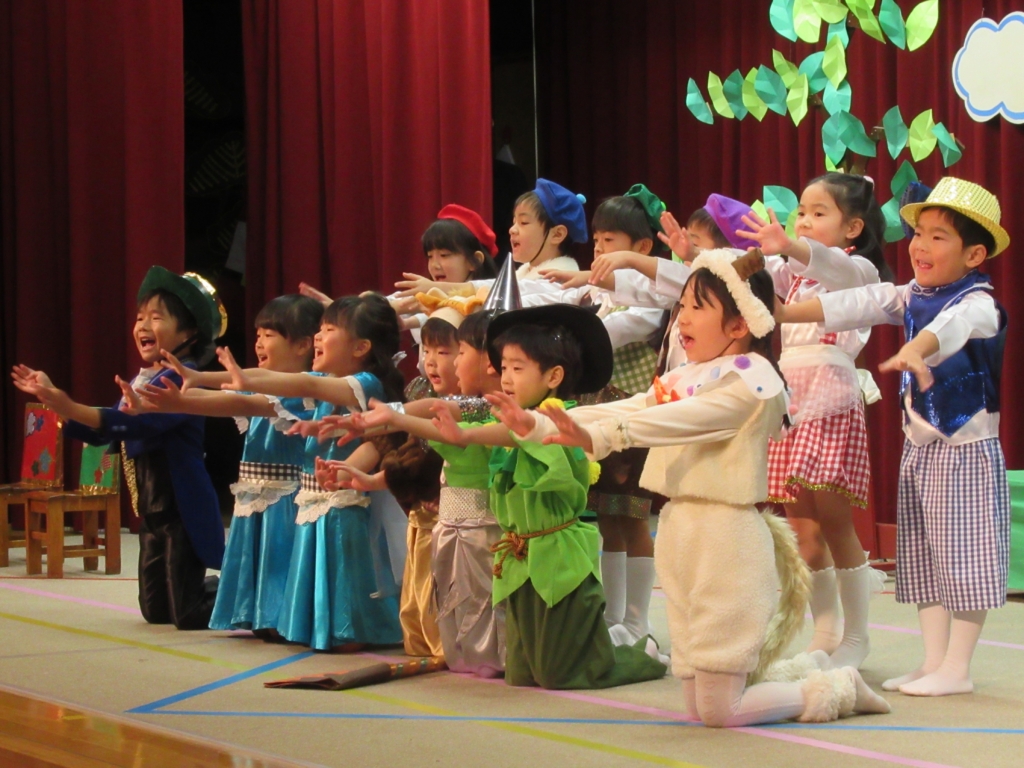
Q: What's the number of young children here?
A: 13